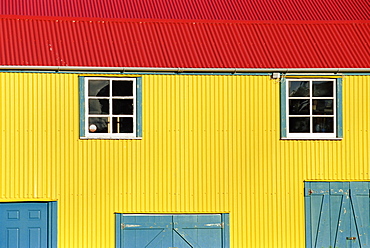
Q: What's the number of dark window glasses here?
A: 12